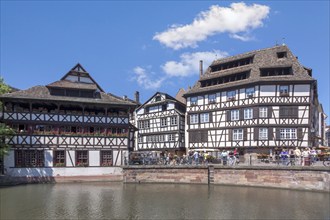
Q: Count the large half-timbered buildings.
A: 3